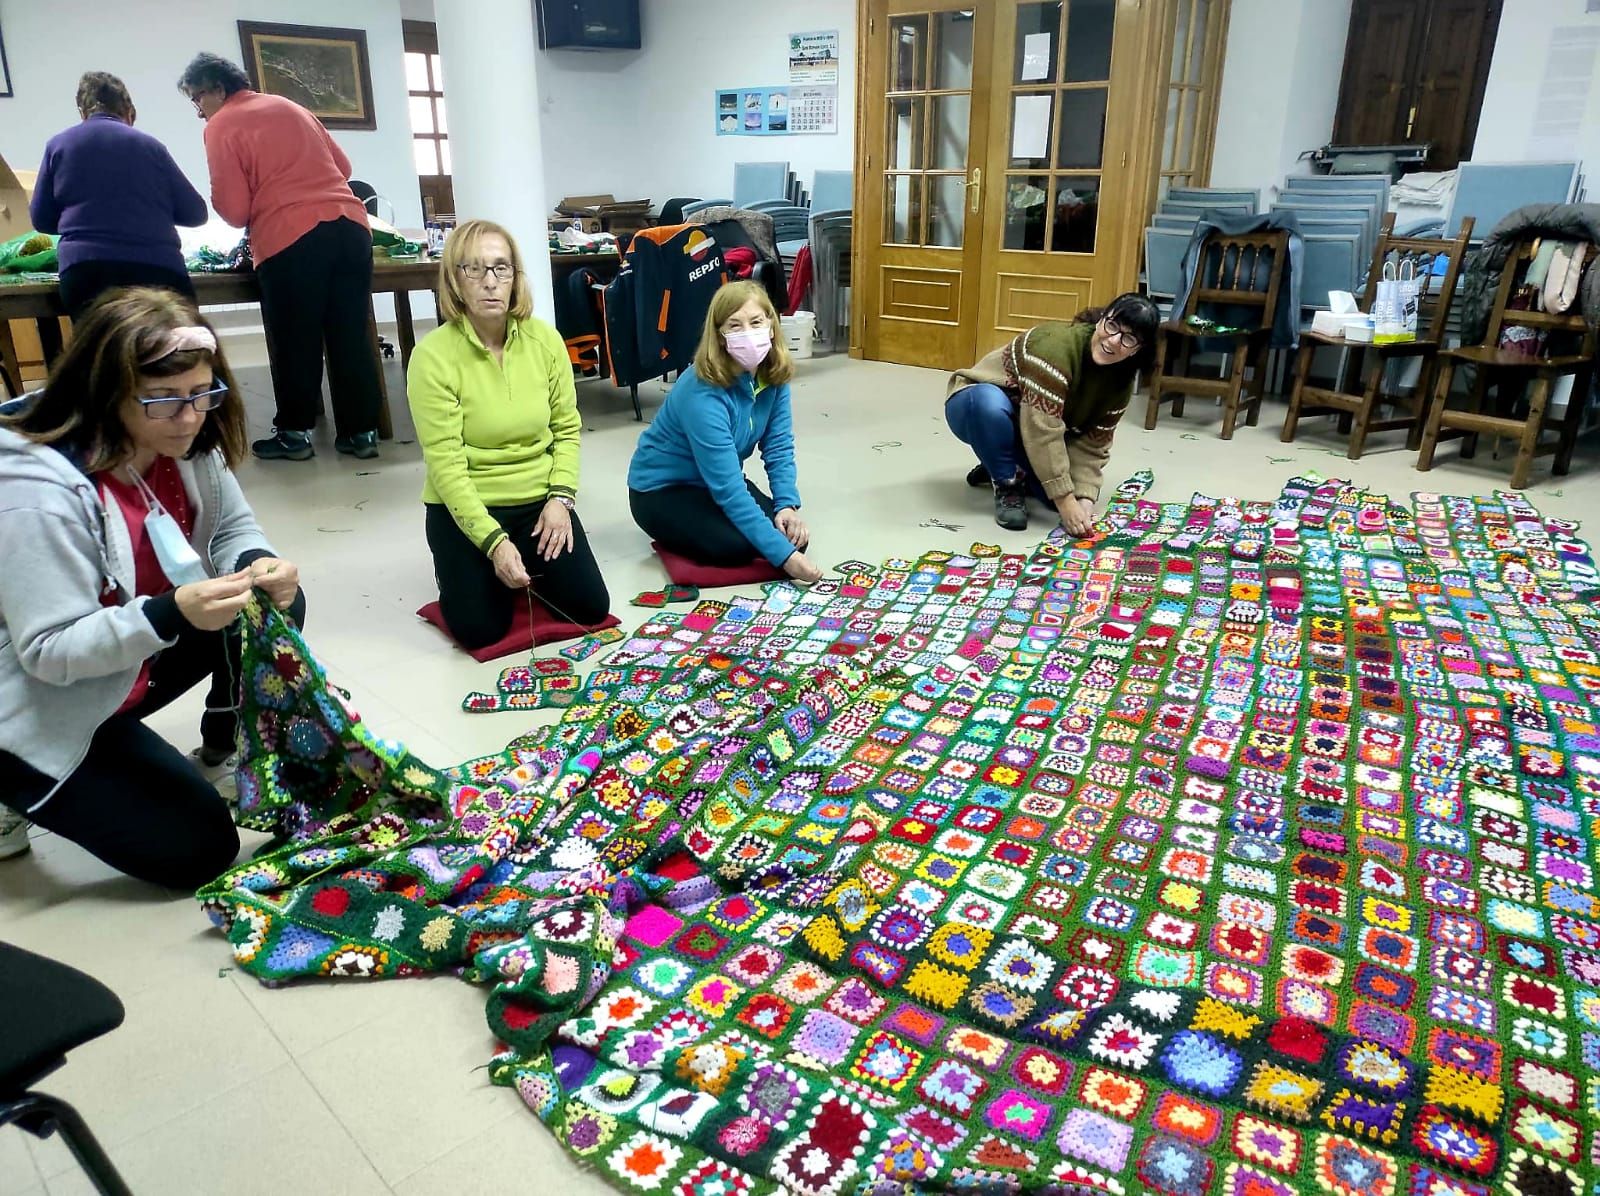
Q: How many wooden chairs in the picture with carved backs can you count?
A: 3